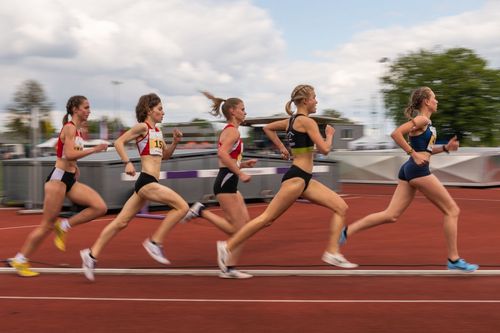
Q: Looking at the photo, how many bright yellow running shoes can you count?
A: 2